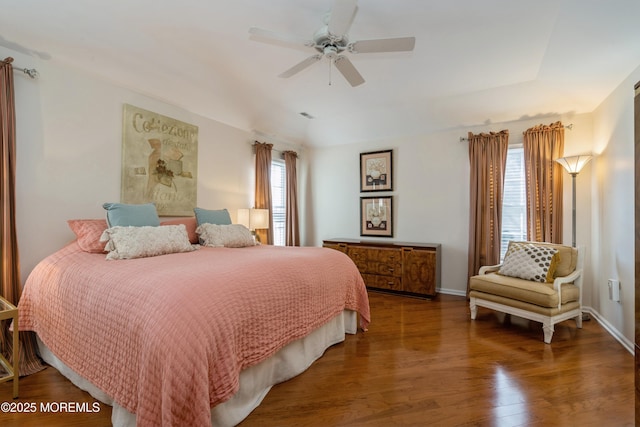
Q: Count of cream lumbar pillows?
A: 2